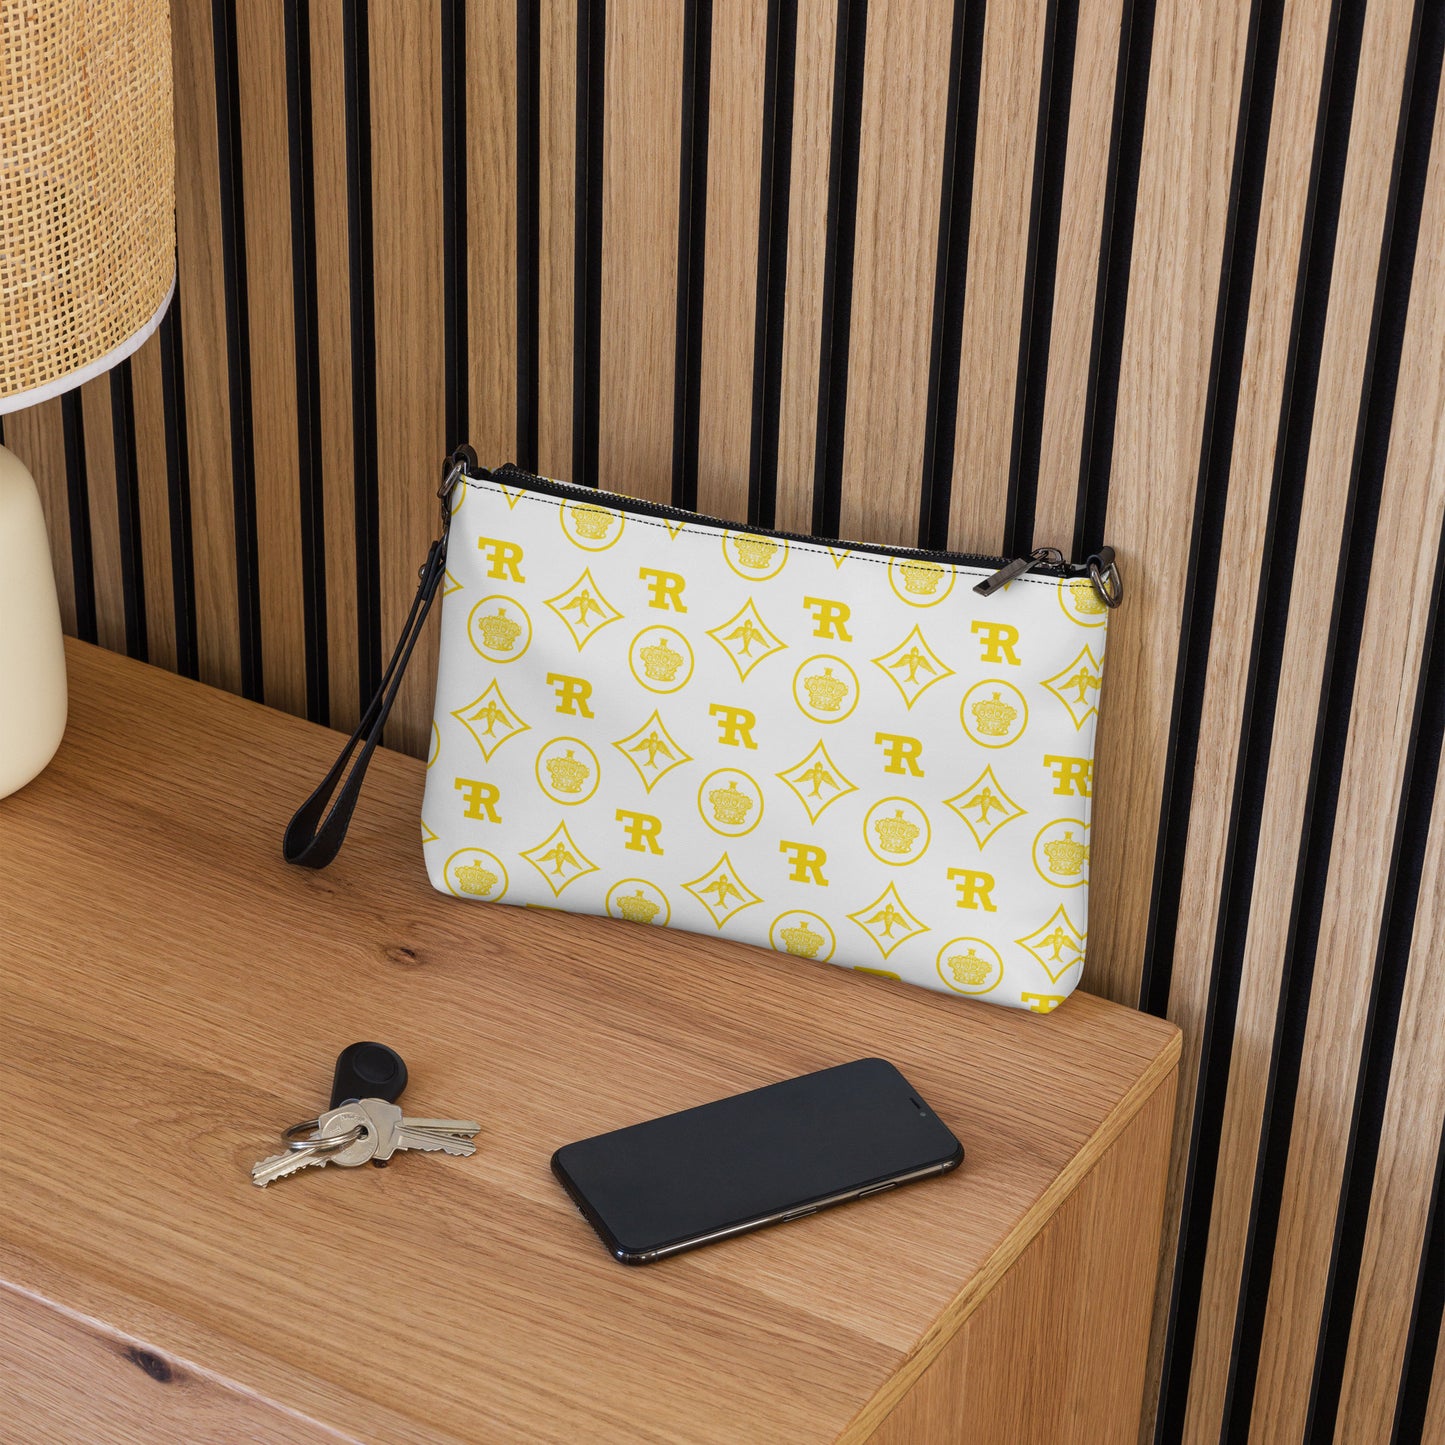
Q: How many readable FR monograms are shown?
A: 12